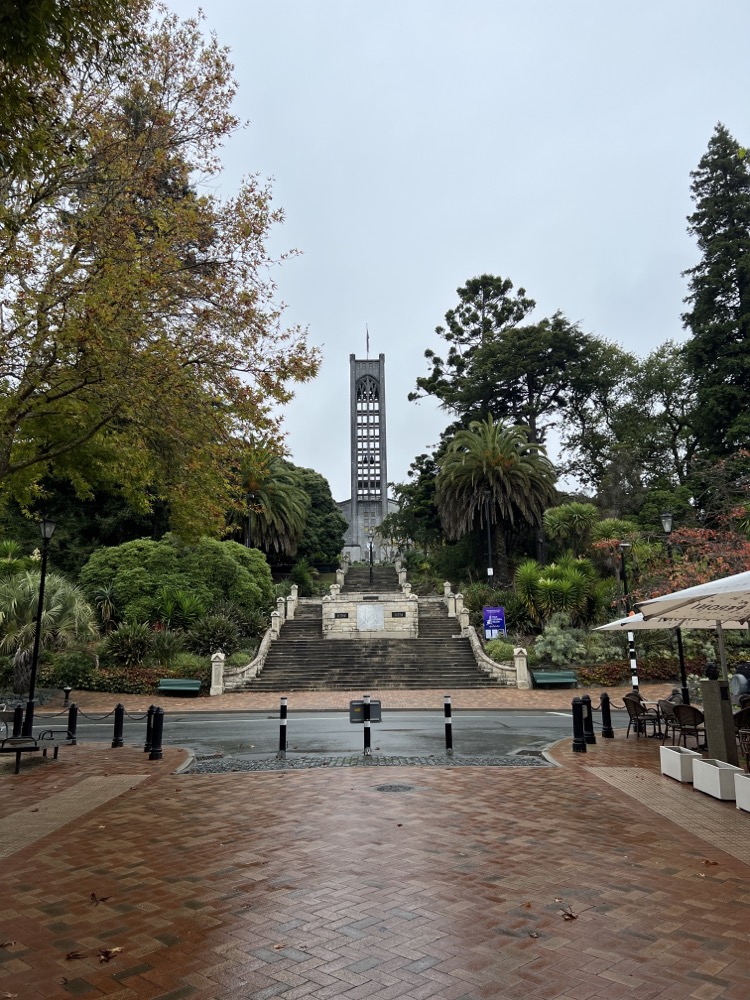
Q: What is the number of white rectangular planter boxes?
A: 3